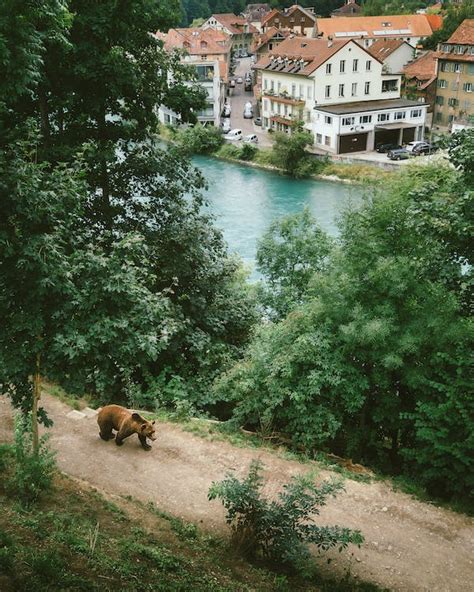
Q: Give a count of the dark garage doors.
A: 3